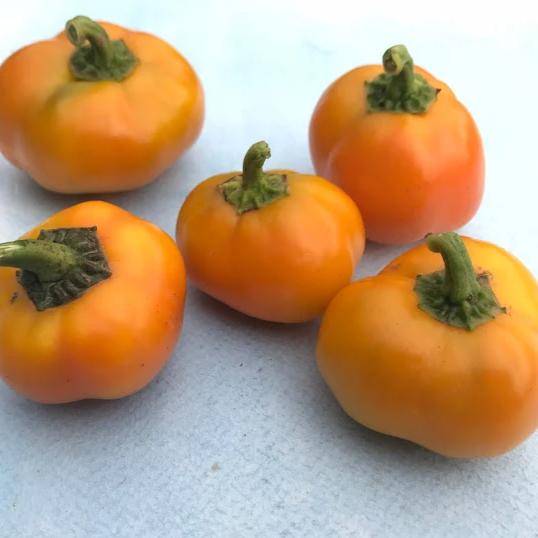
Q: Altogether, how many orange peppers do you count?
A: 5